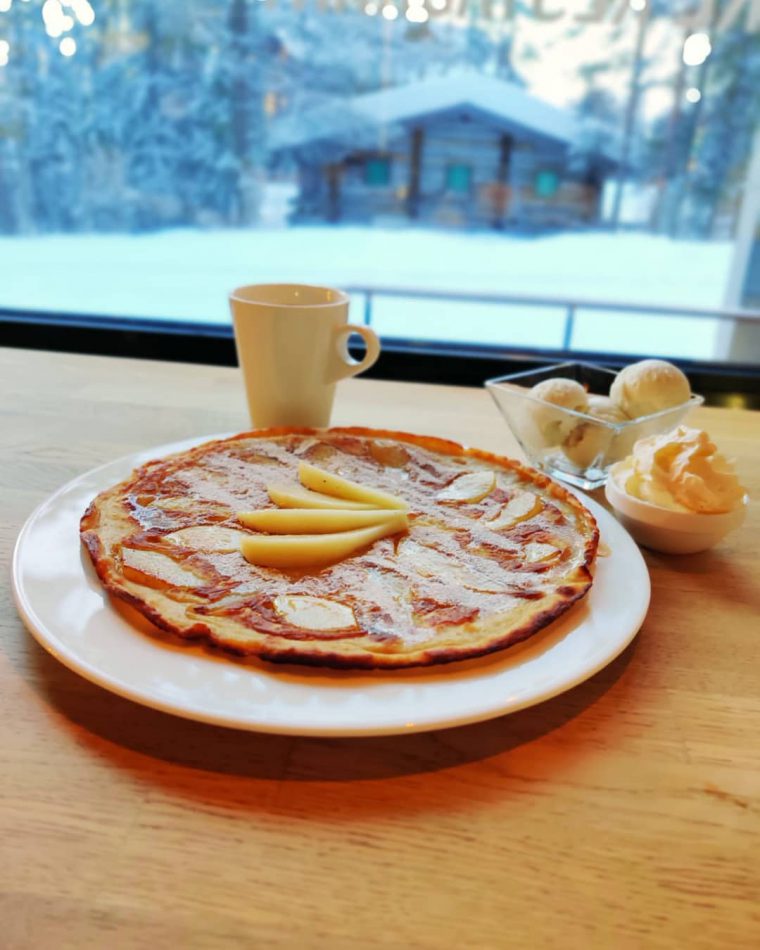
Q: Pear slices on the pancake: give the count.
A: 4